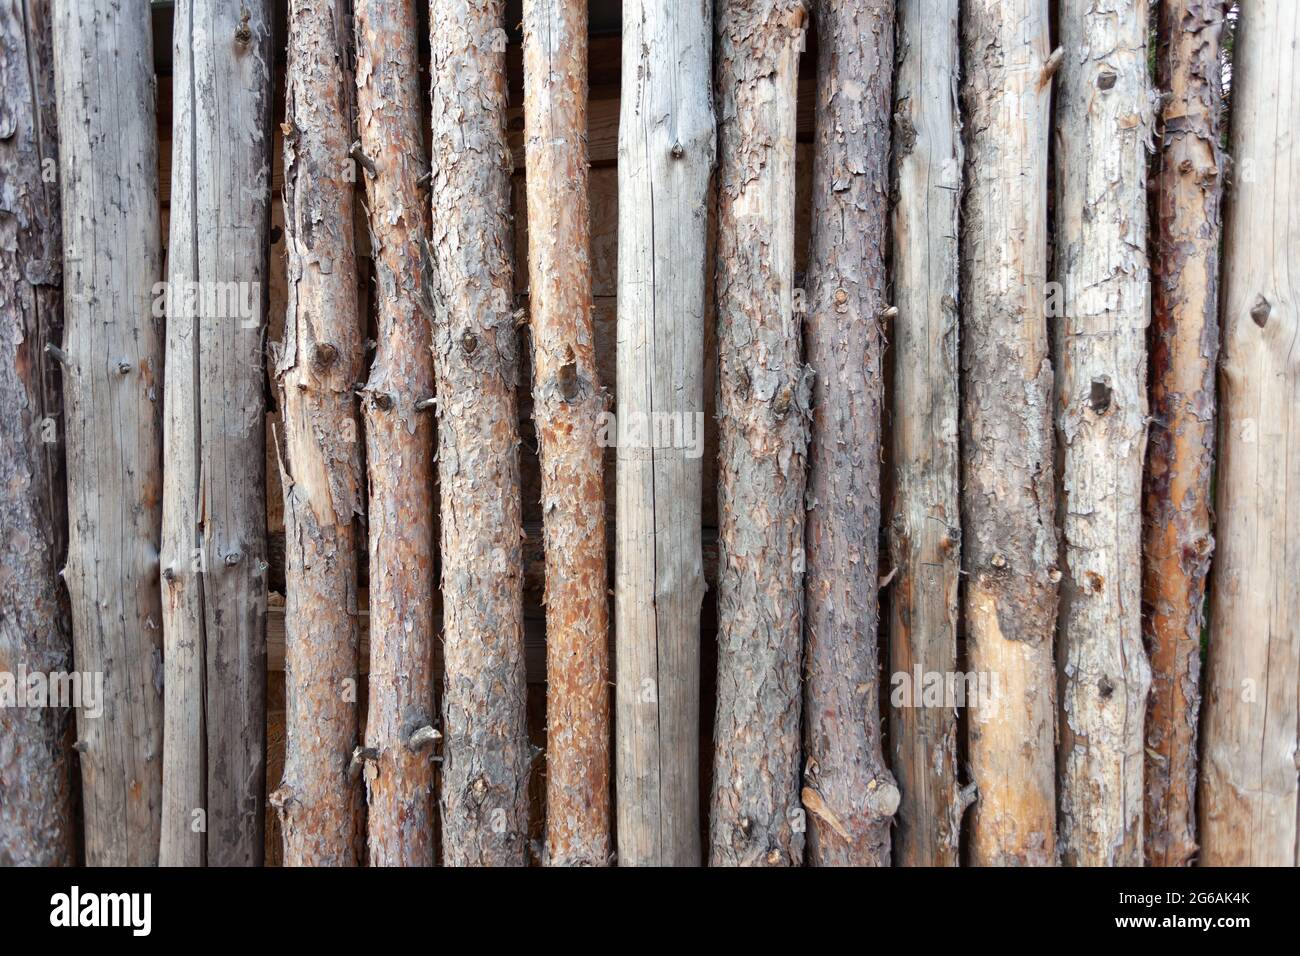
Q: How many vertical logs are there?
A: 15